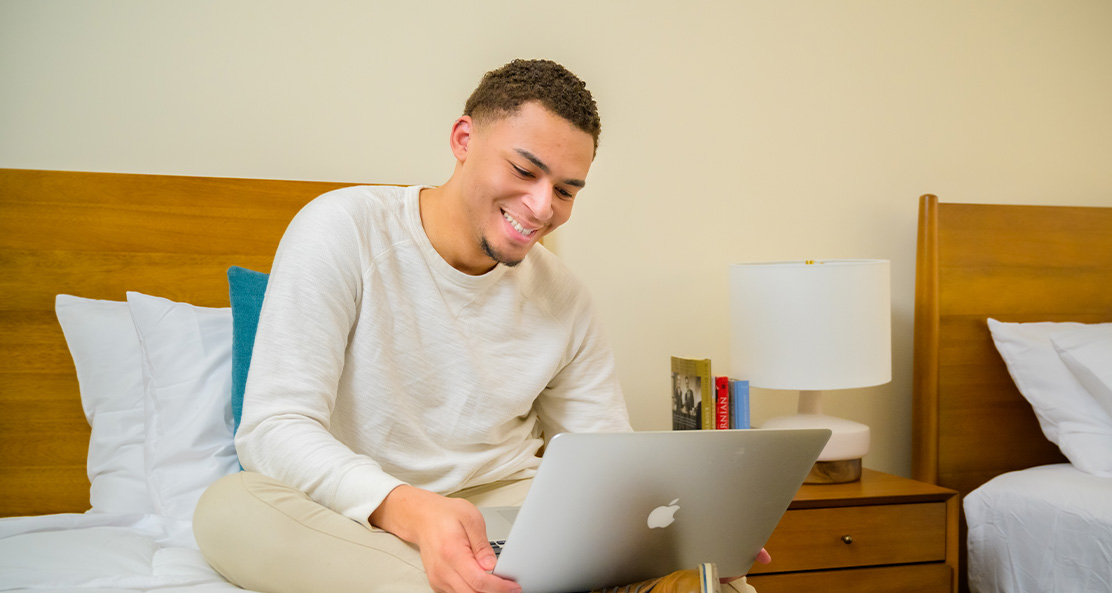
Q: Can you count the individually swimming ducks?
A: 0